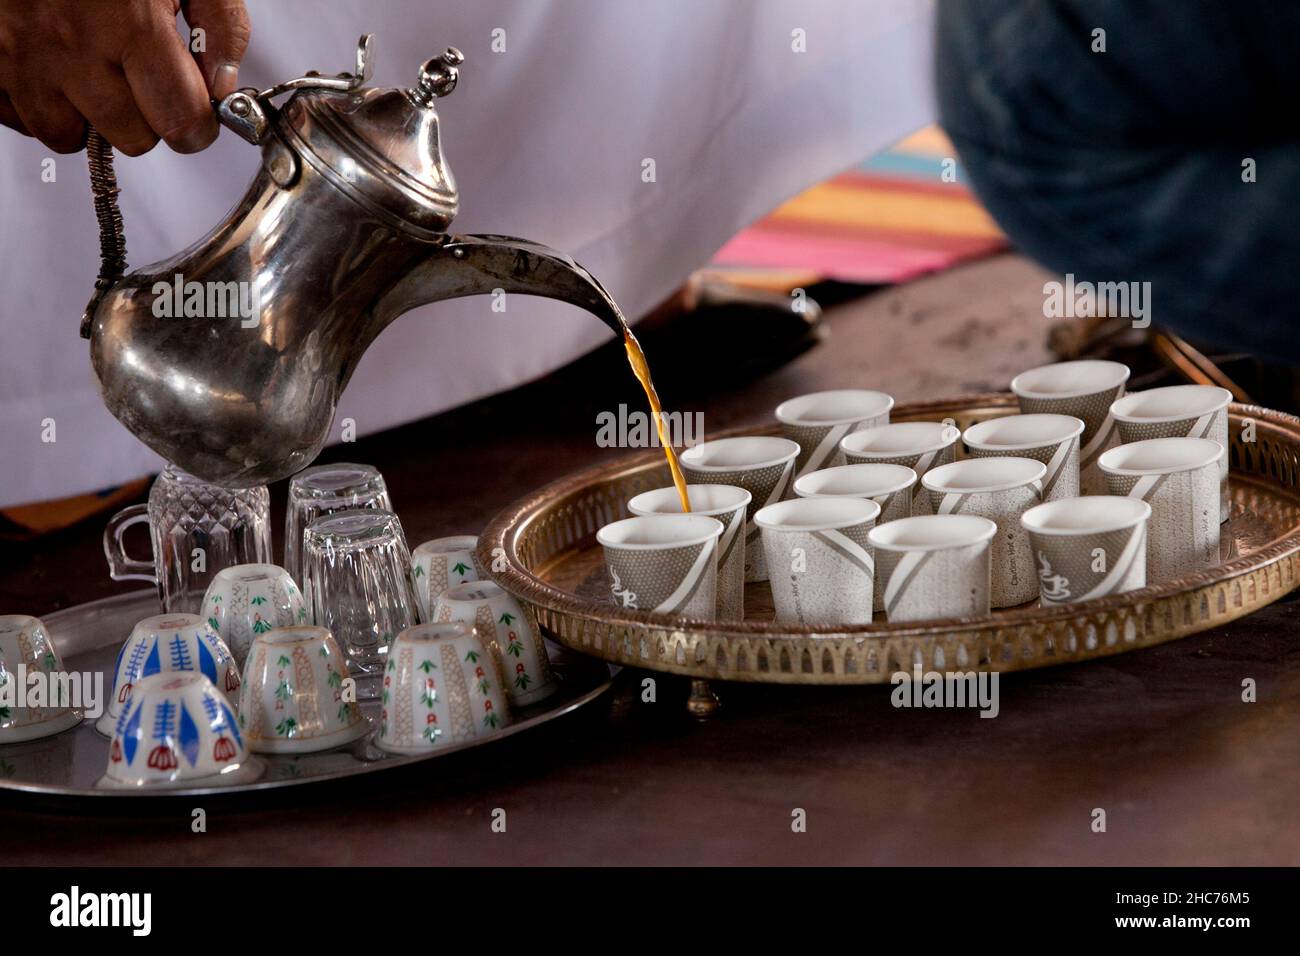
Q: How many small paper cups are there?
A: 14